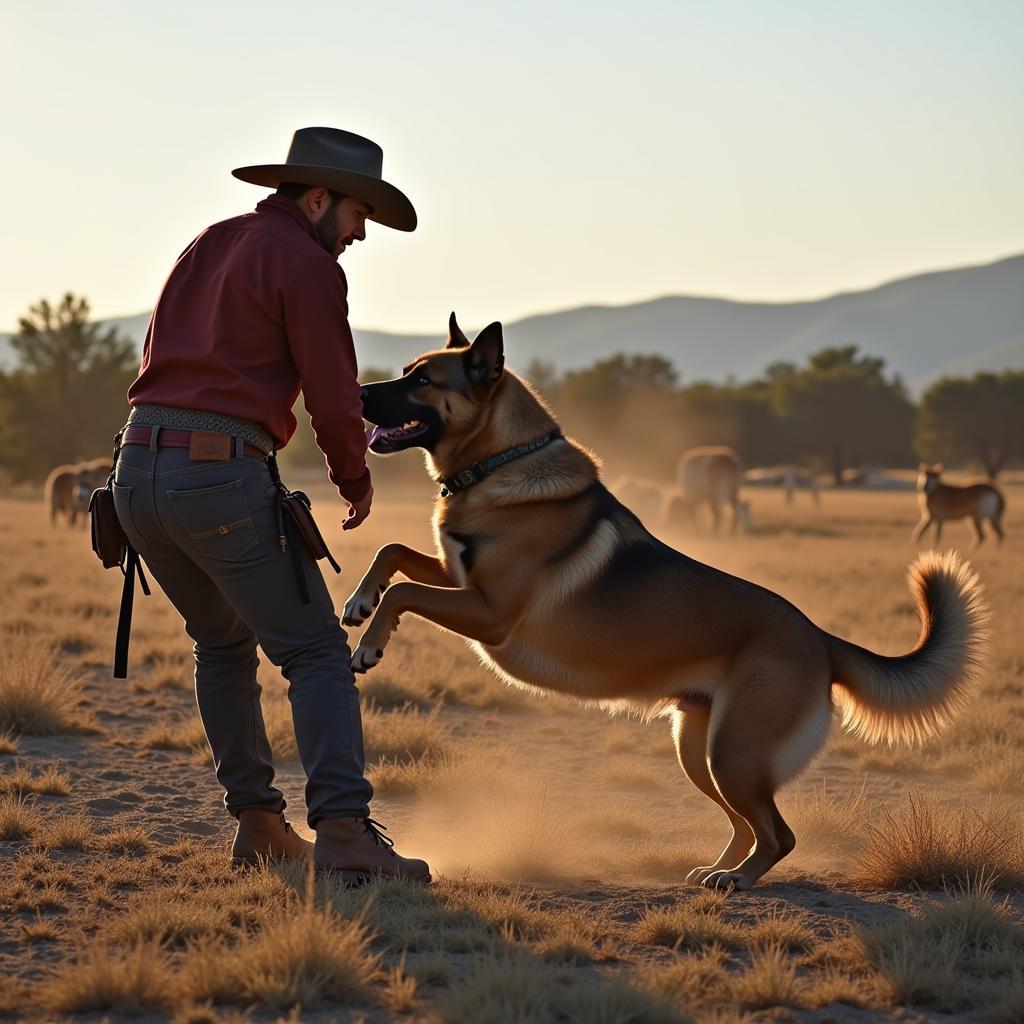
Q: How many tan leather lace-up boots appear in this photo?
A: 2